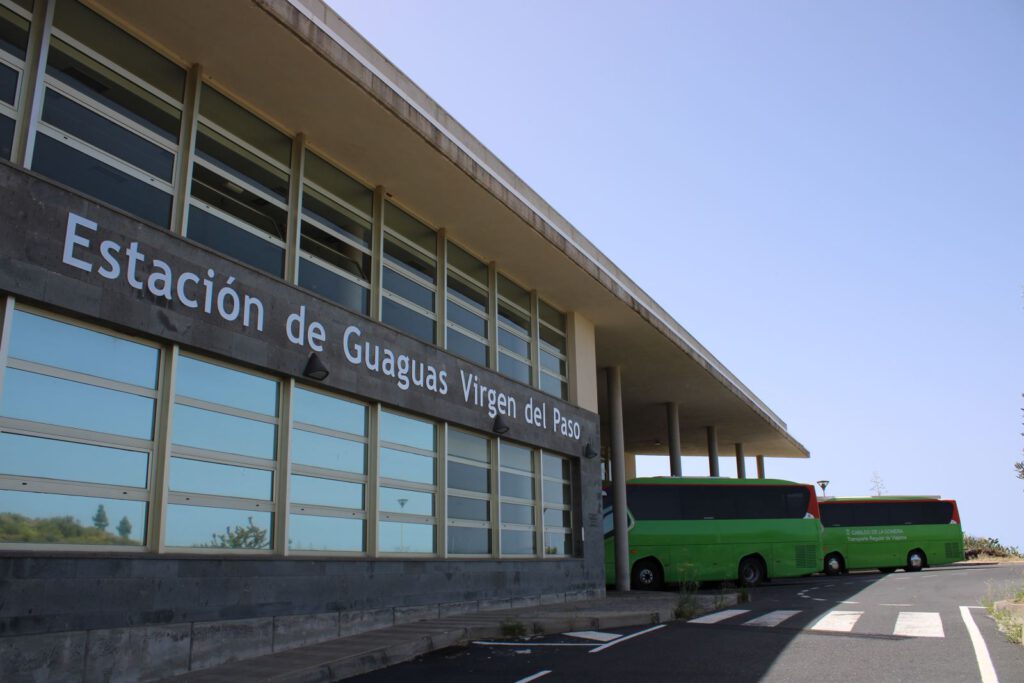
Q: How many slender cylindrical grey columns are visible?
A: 5